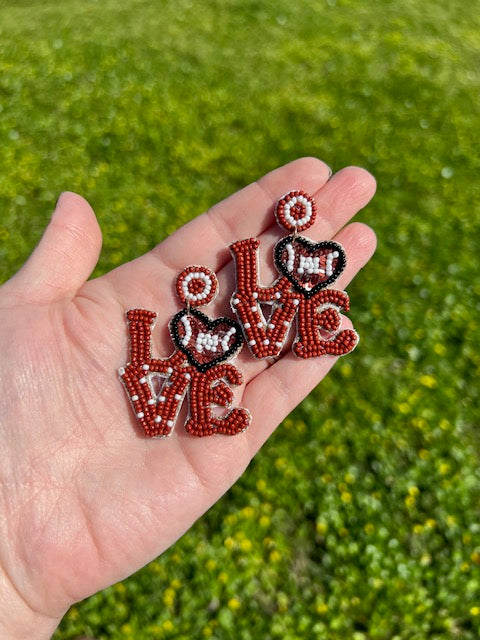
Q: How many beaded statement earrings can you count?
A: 2